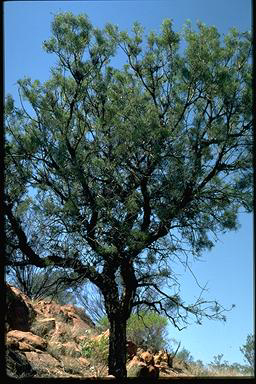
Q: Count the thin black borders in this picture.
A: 3